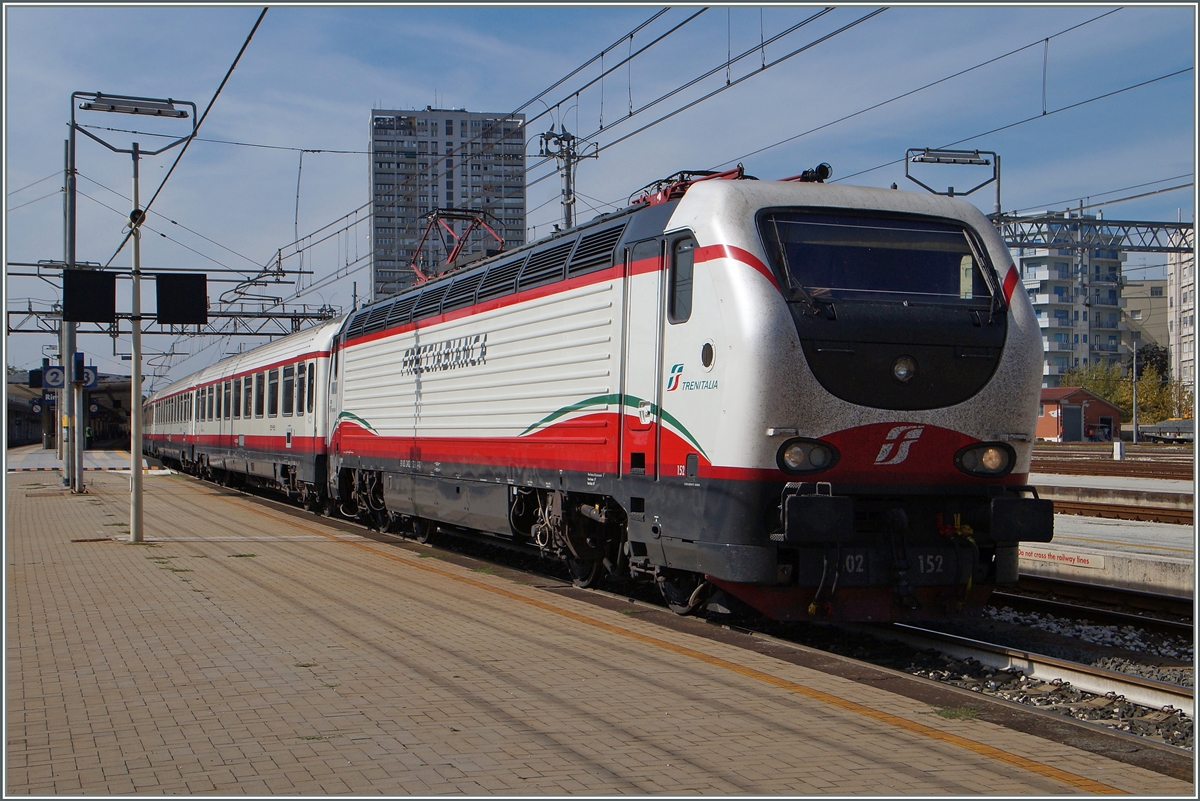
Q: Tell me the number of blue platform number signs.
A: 2